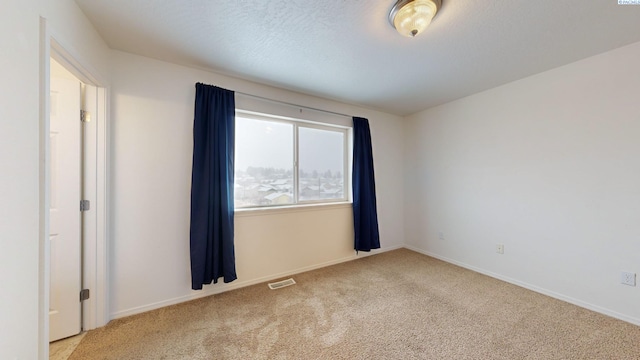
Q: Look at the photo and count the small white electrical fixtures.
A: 3